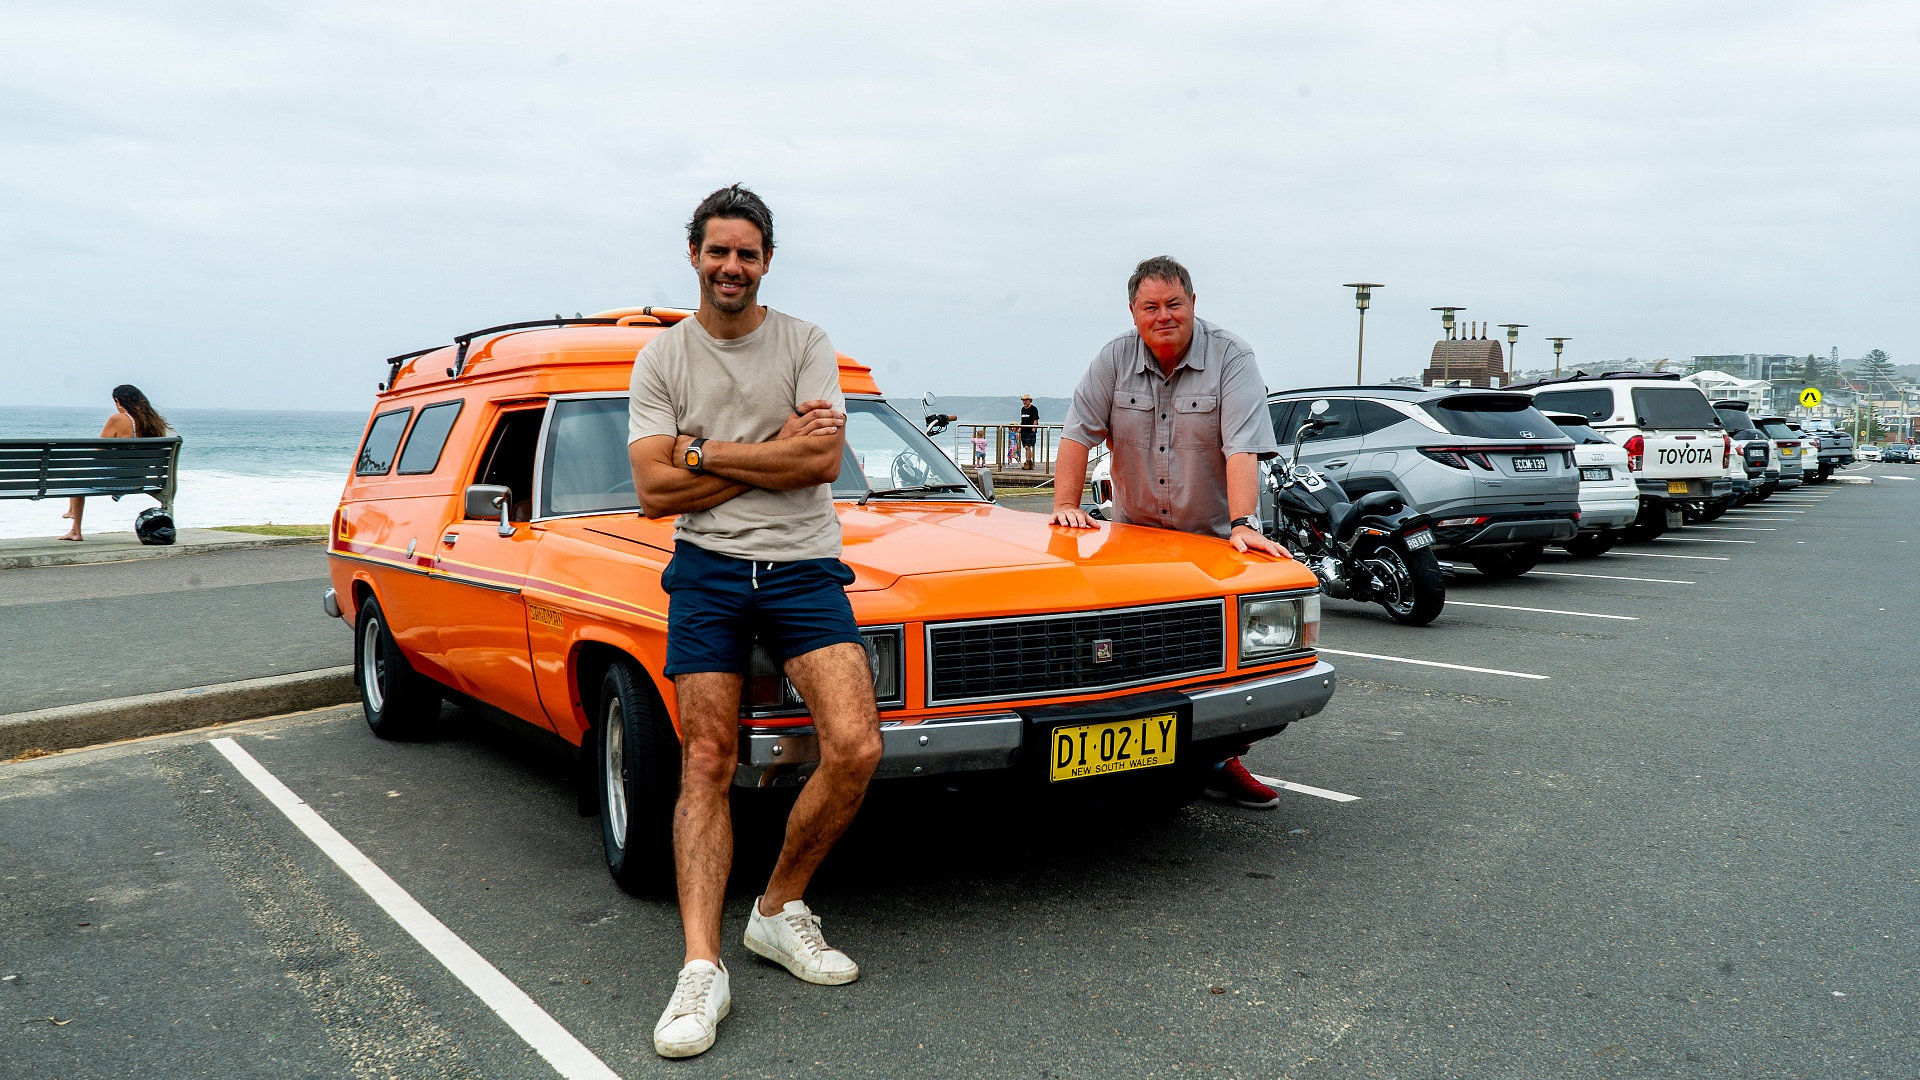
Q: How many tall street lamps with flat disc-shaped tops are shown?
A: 4